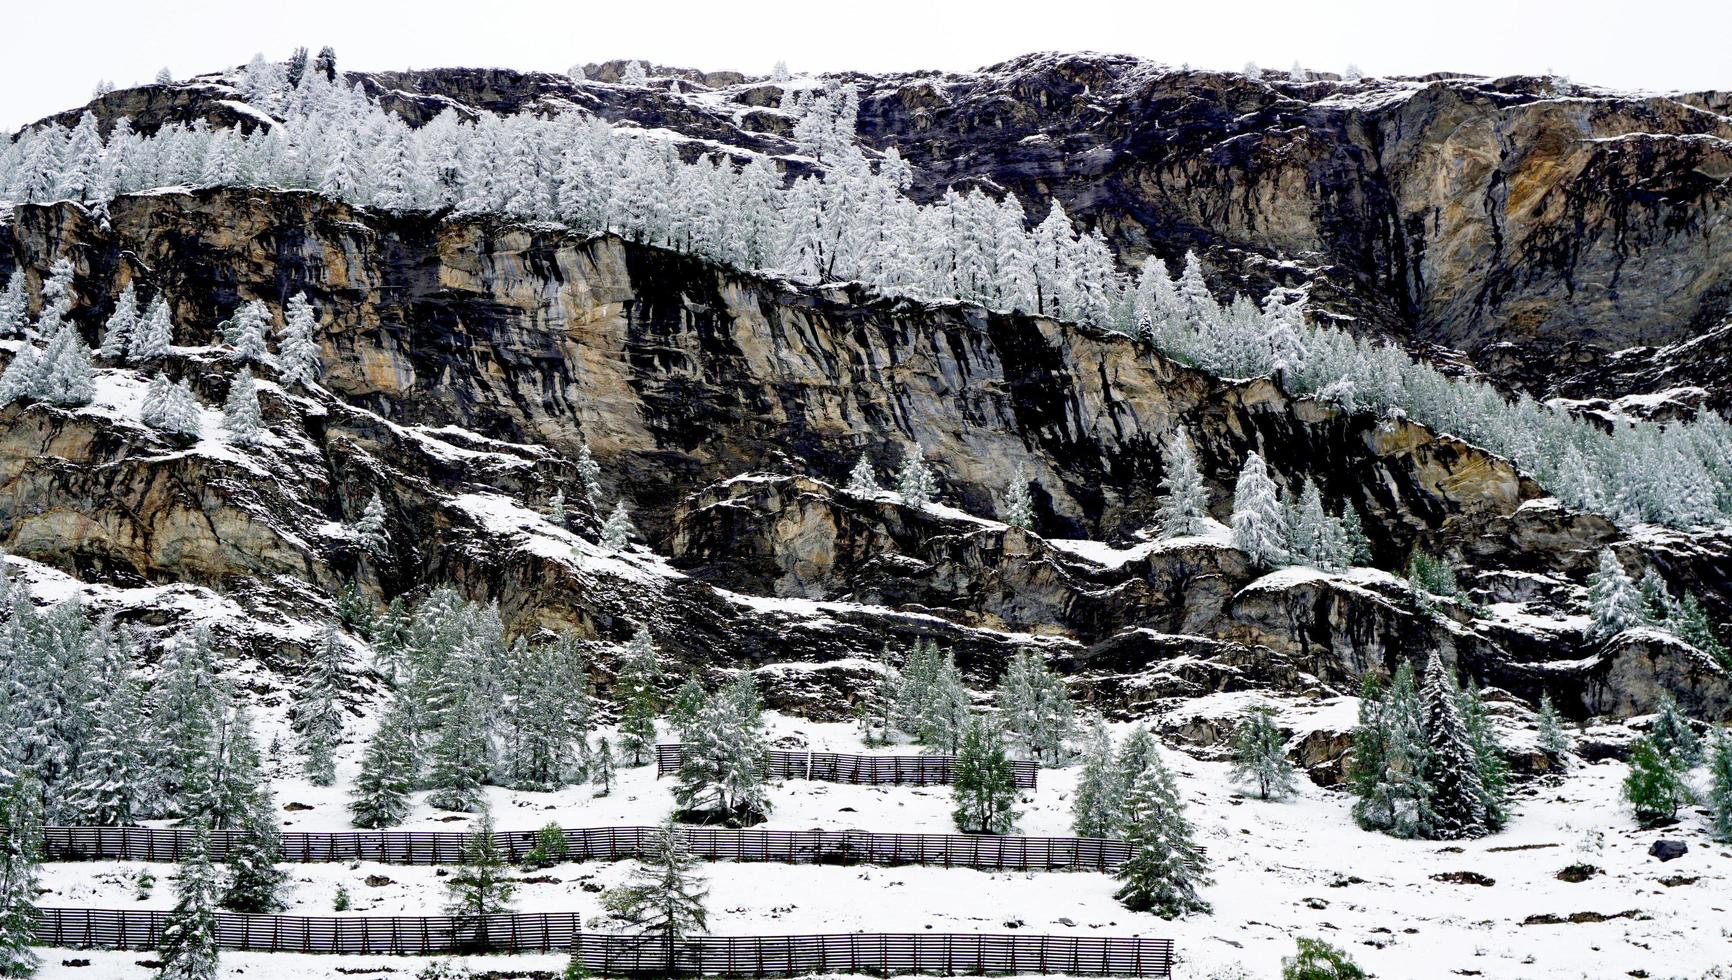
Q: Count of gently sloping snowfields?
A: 1